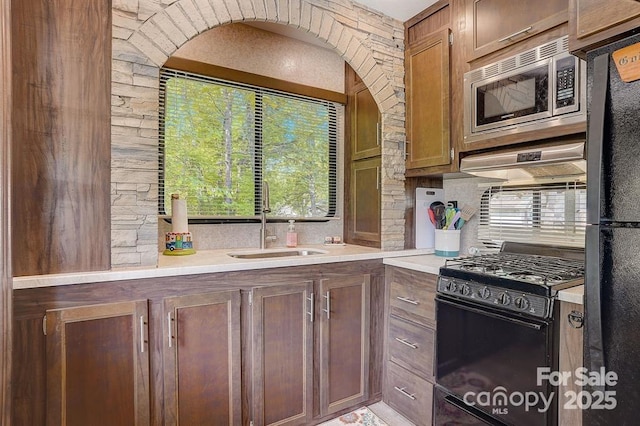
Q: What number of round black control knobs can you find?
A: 5